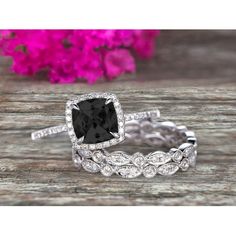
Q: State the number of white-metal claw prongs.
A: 4